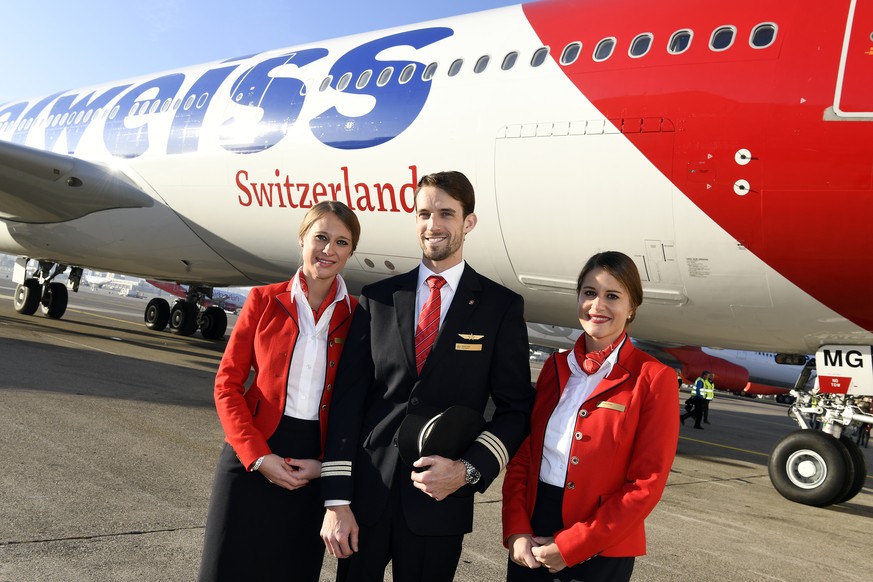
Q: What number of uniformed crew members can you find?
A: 3